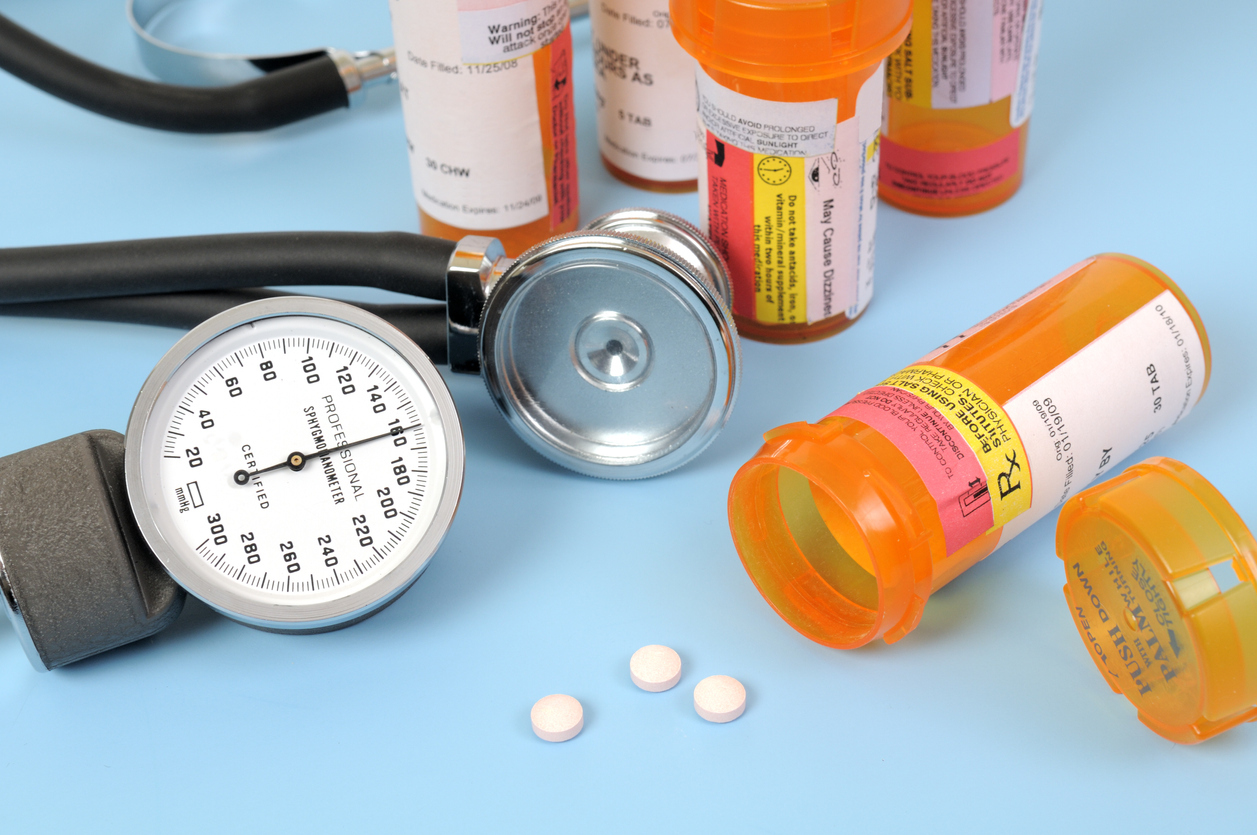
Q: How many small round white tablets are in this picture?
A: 3